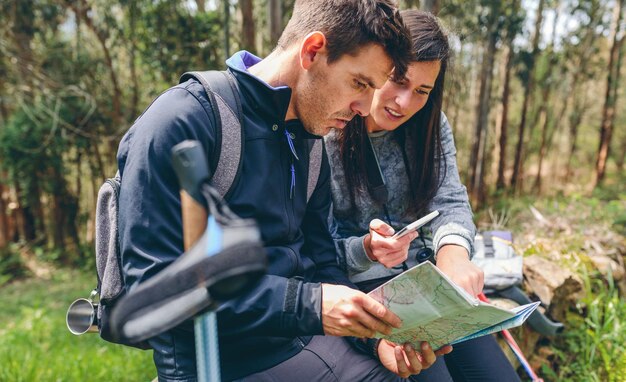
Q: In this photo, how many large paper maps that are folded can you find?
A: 1